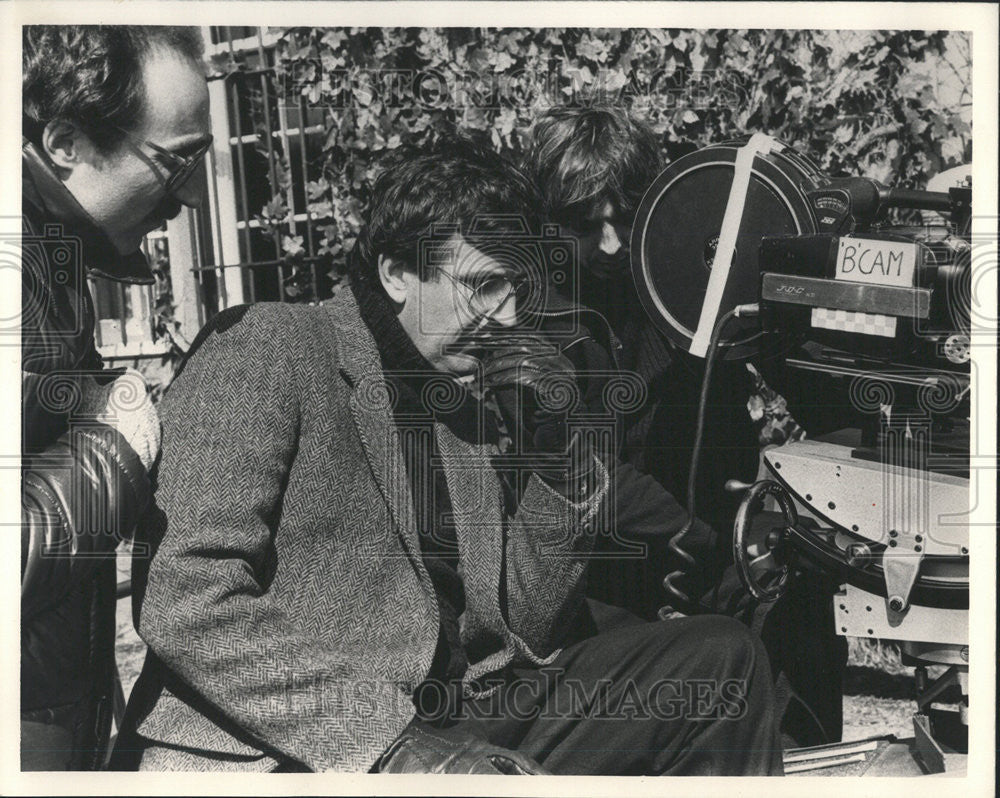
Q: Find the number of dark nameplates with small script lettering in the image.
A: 1